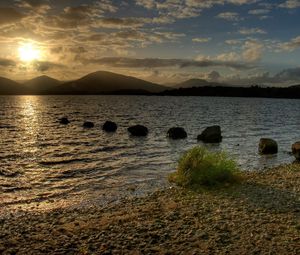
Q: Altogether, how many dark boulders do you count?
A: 8